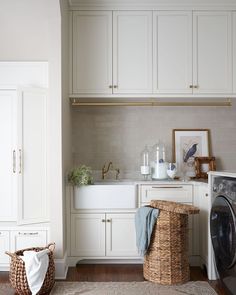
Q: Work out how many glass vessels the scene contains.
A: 3